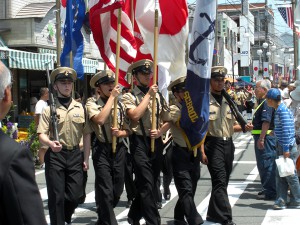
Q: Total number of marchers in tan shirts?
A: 5